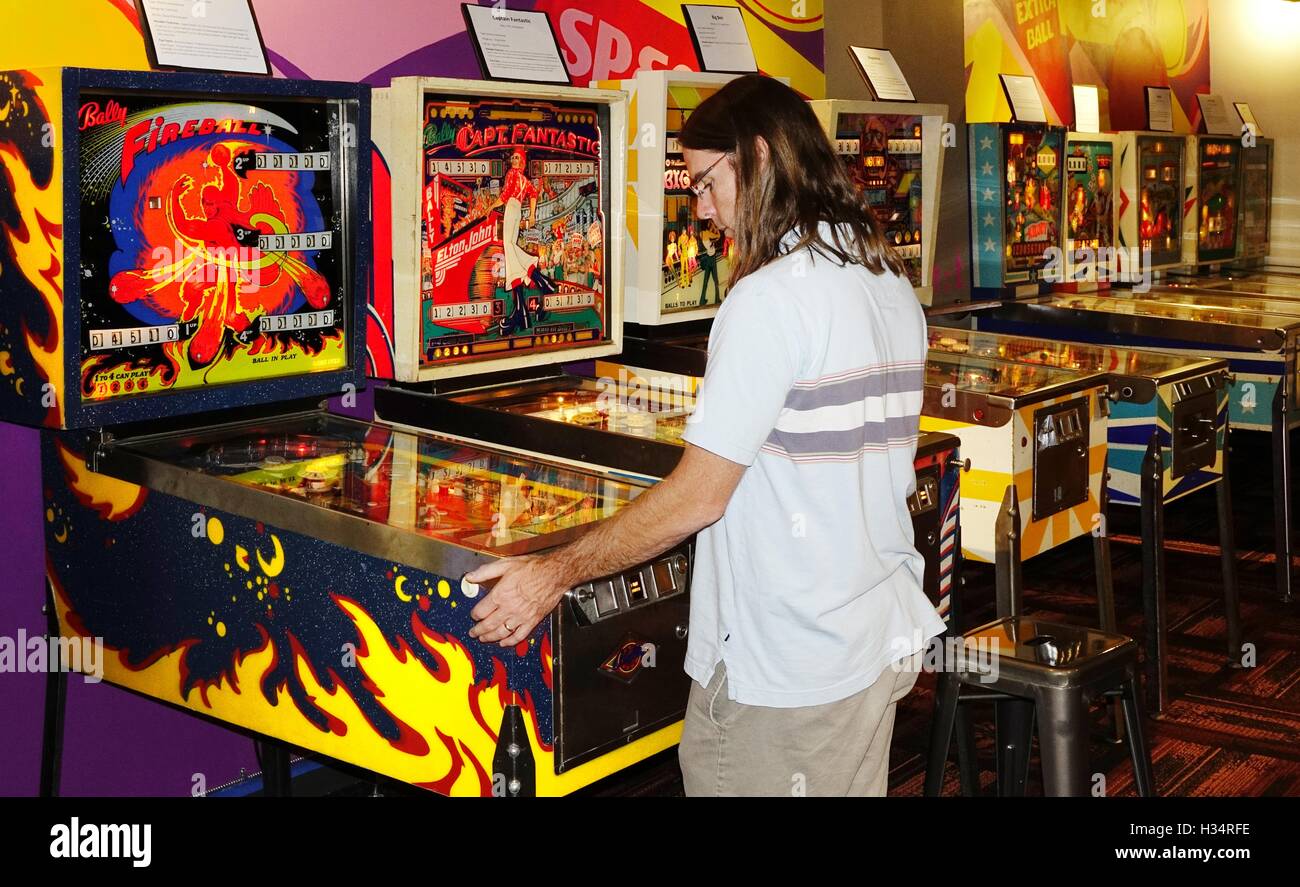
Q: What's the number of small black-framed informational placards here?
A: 9